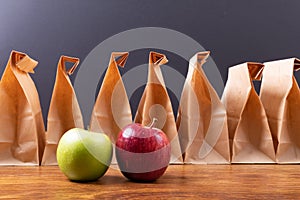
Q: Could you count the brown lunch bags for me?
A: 7